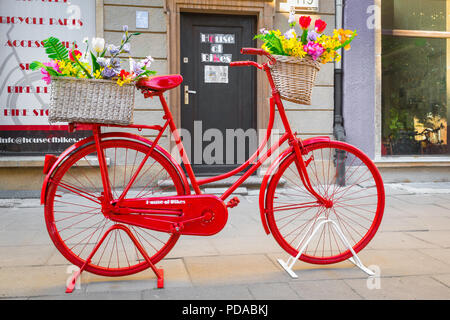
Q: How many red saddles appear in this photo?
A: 1